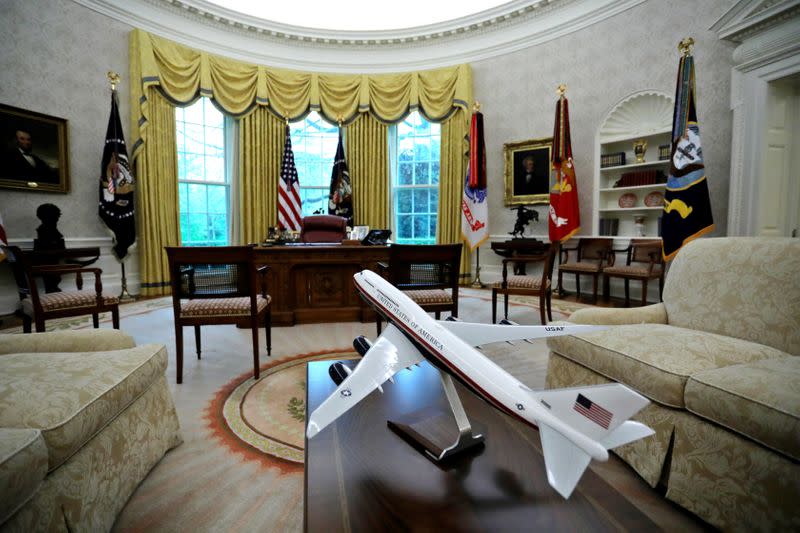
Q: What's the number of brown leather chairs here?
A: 1